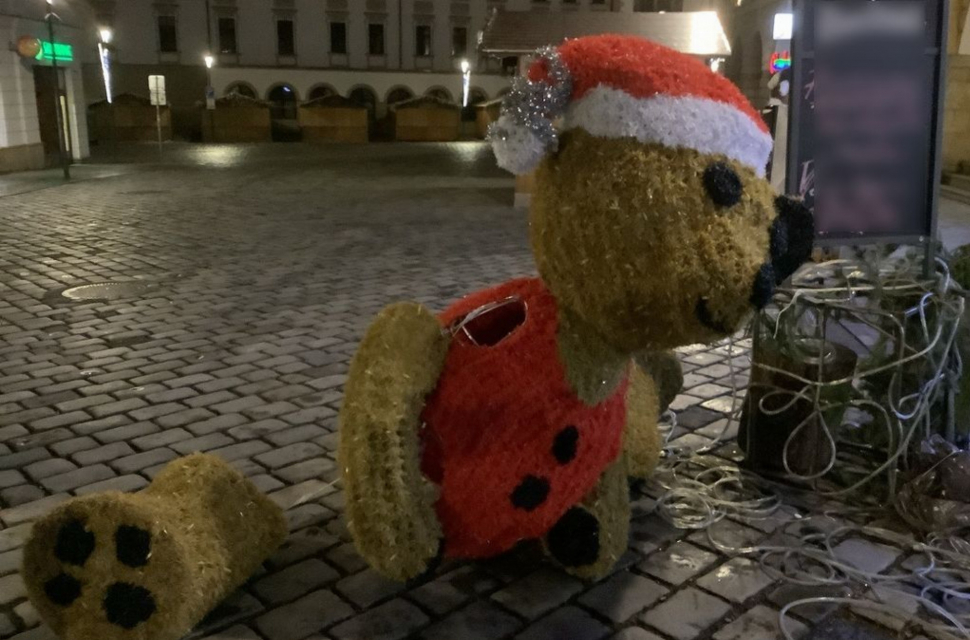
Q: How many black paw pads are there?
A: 5